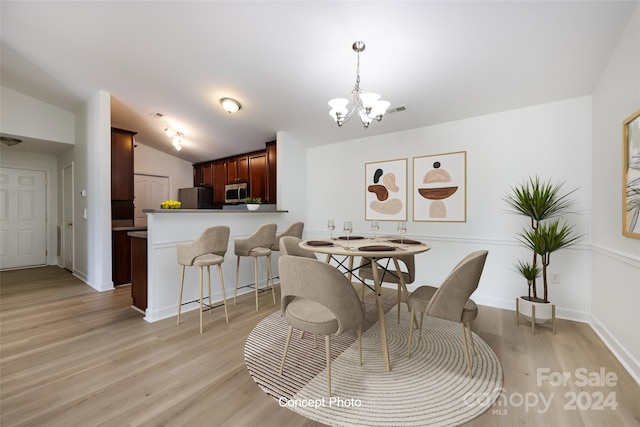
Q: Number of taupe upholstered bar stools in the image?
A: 3